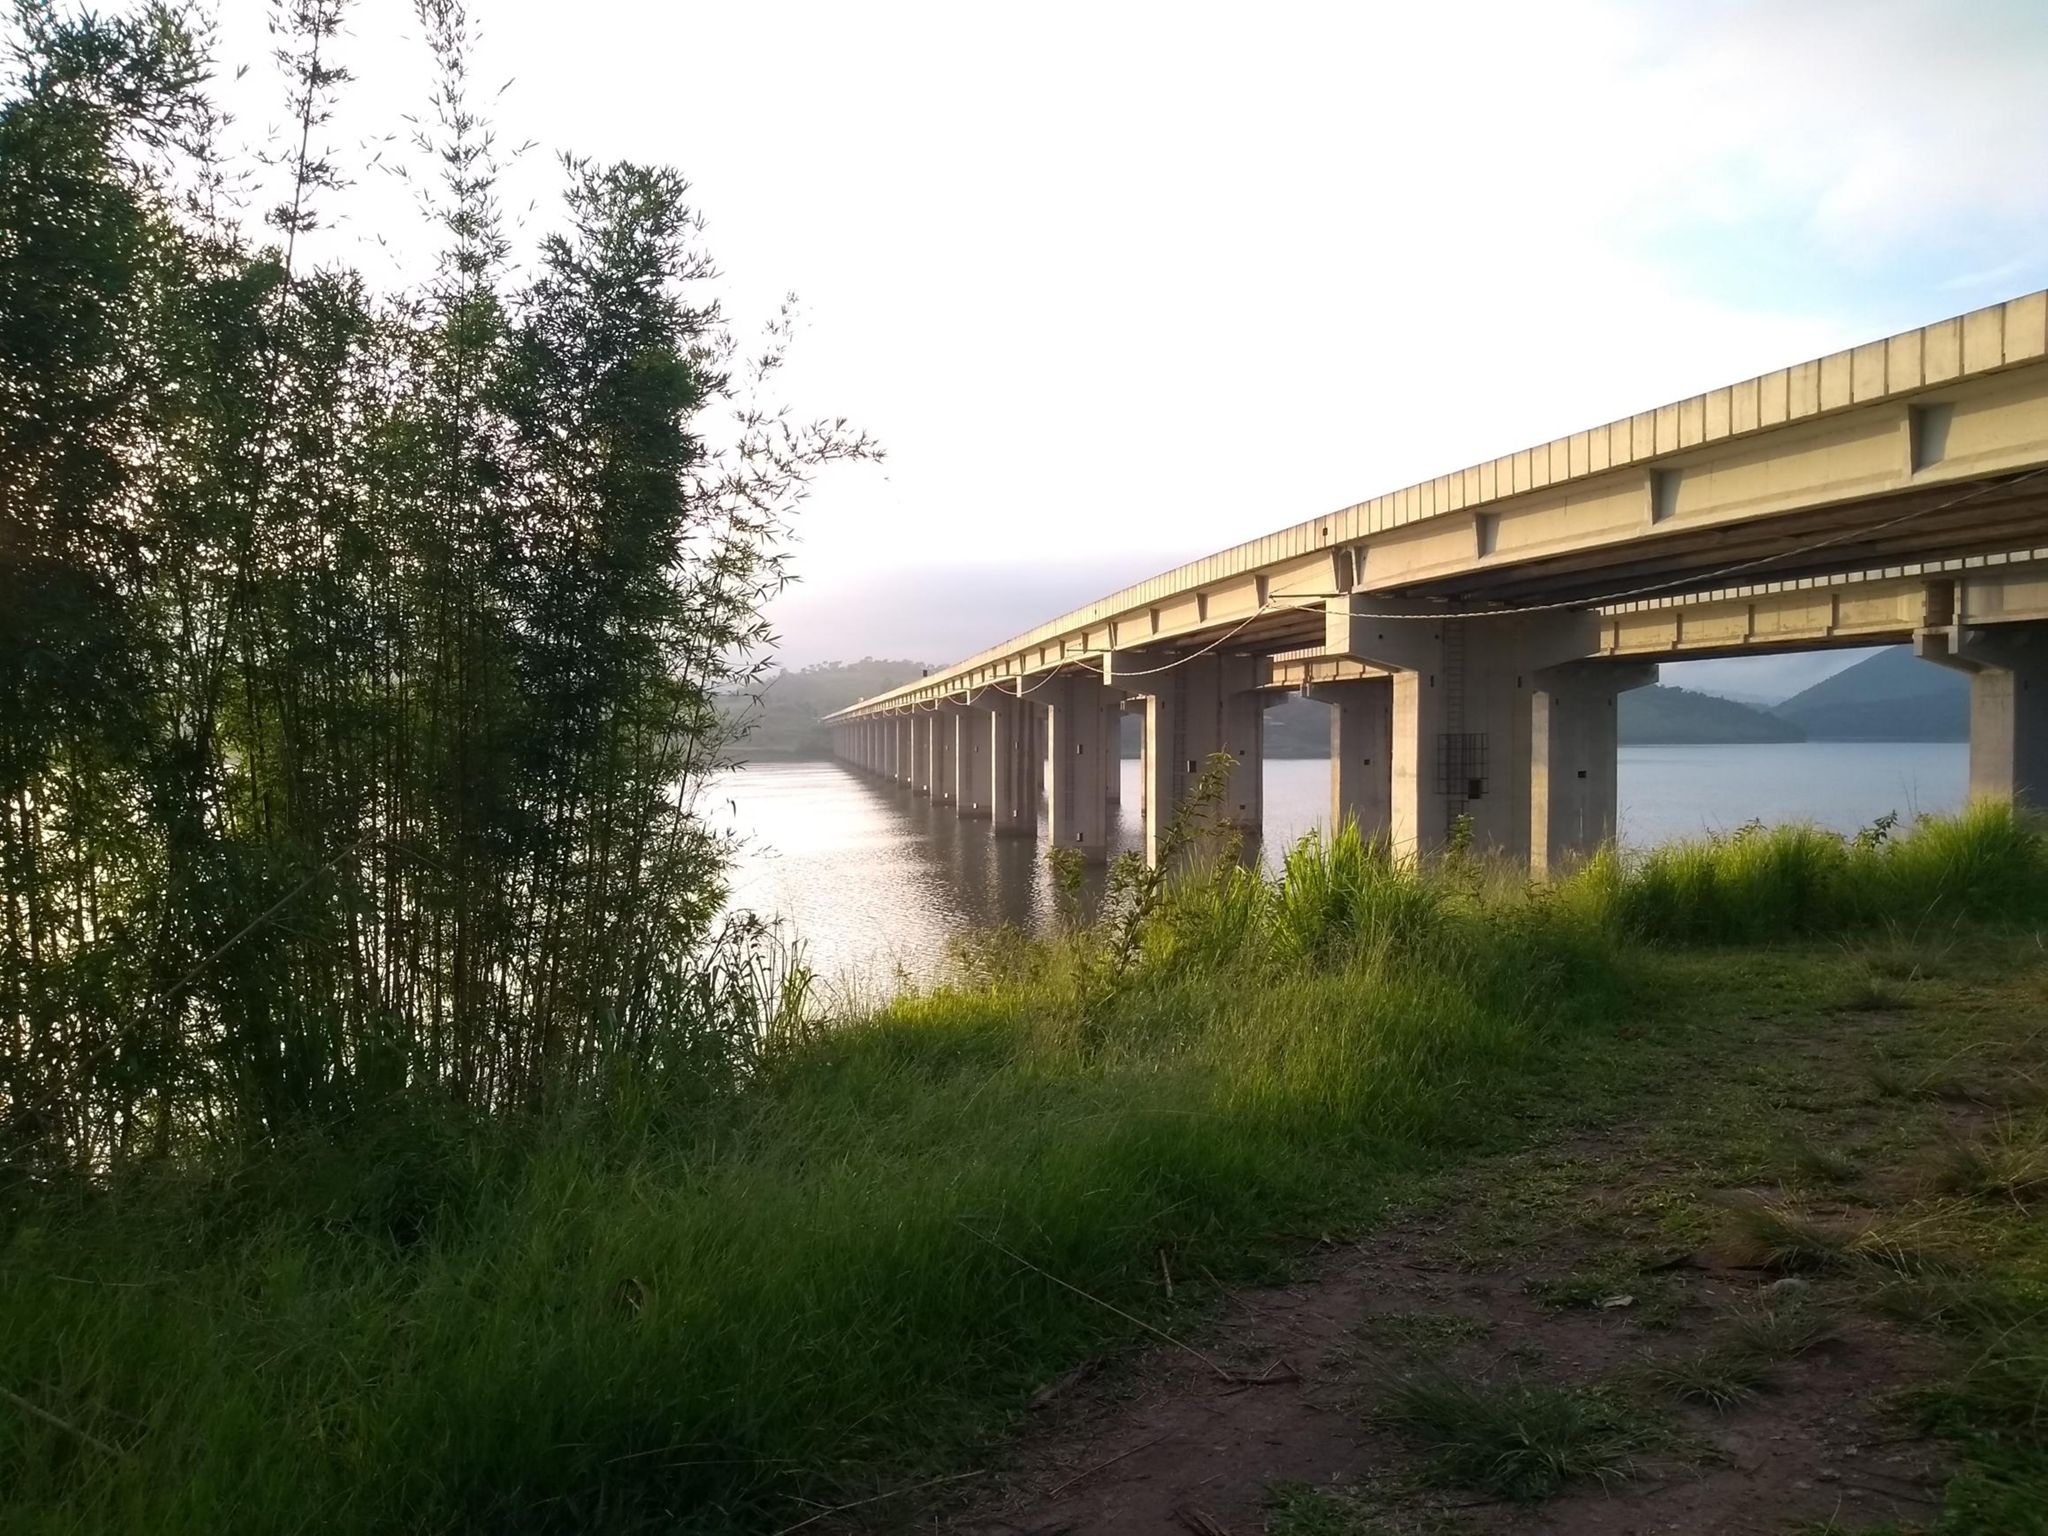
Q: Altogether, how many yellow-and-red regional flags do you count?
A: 0